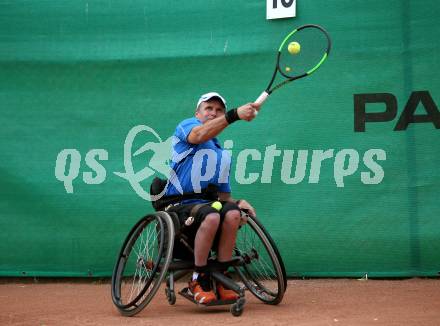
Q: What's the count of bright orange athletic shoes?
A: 2